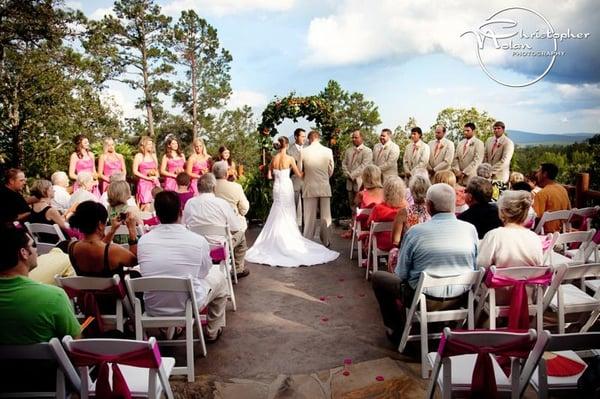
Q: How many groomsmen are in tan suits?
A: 6